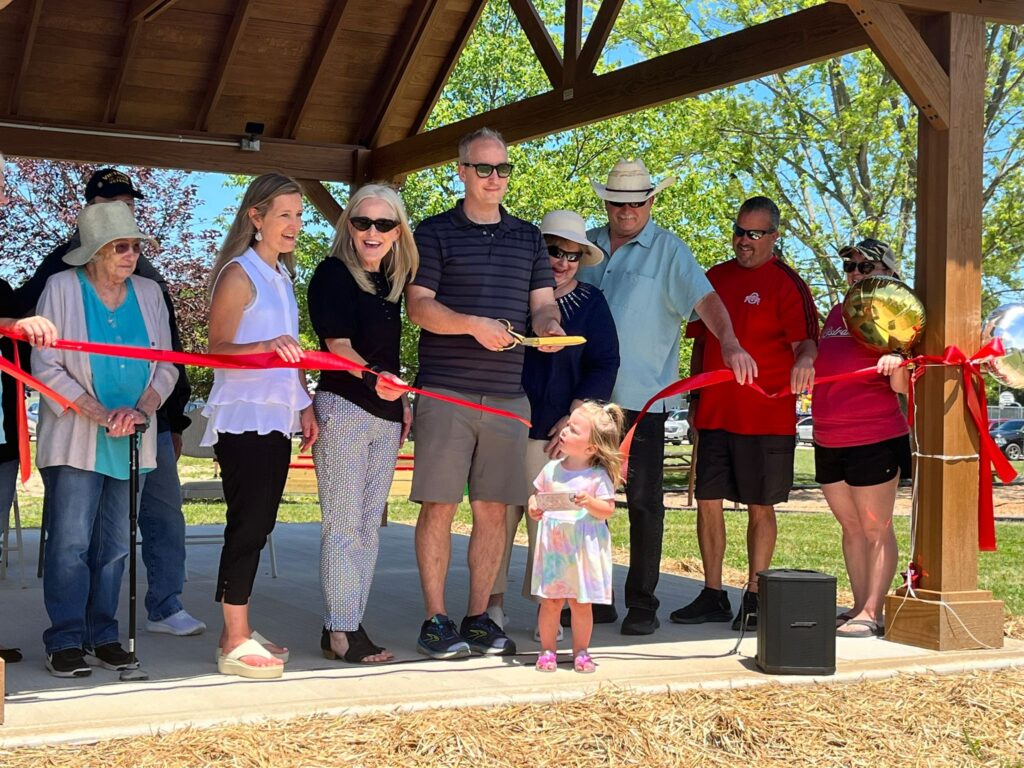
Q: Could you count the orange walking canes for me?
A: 0